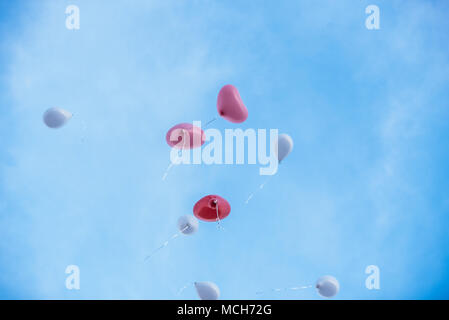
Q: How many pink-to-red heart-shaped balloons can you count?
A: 3